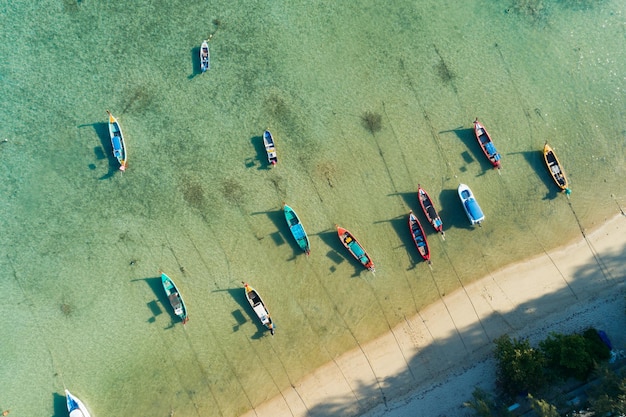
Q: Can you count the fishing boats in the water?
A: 13